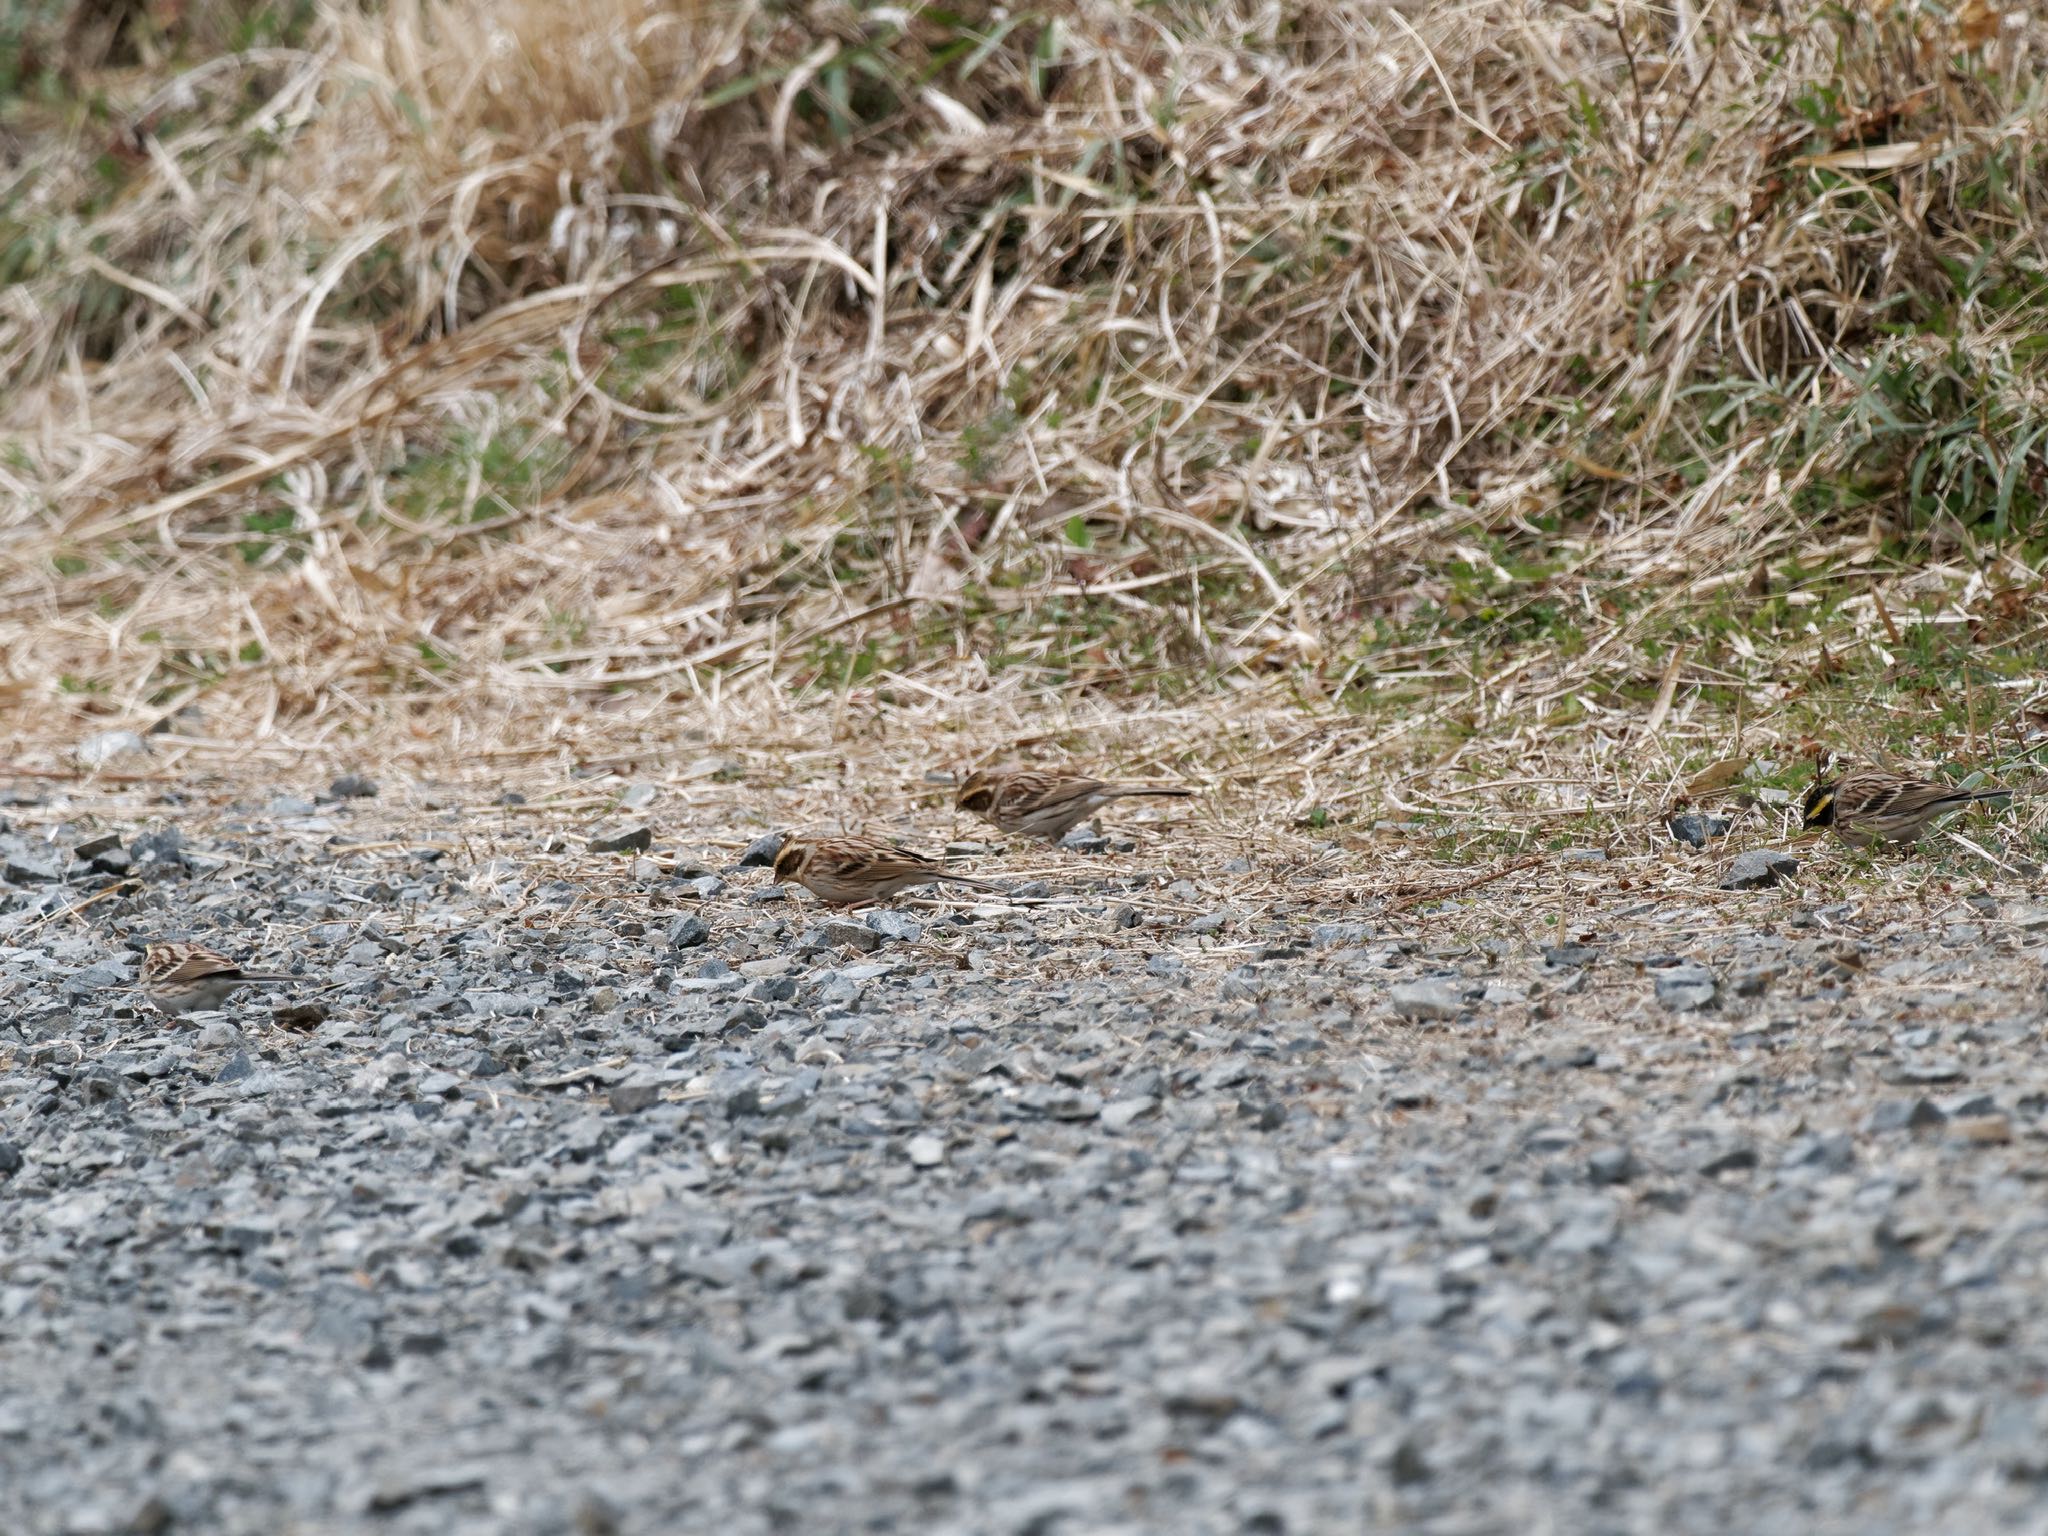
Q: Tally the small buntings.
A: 4